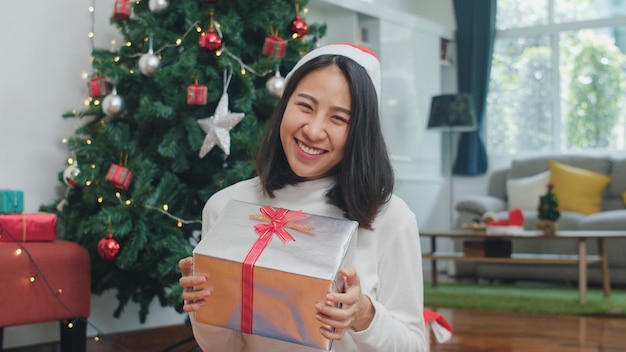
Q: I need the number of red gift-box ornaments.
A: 5